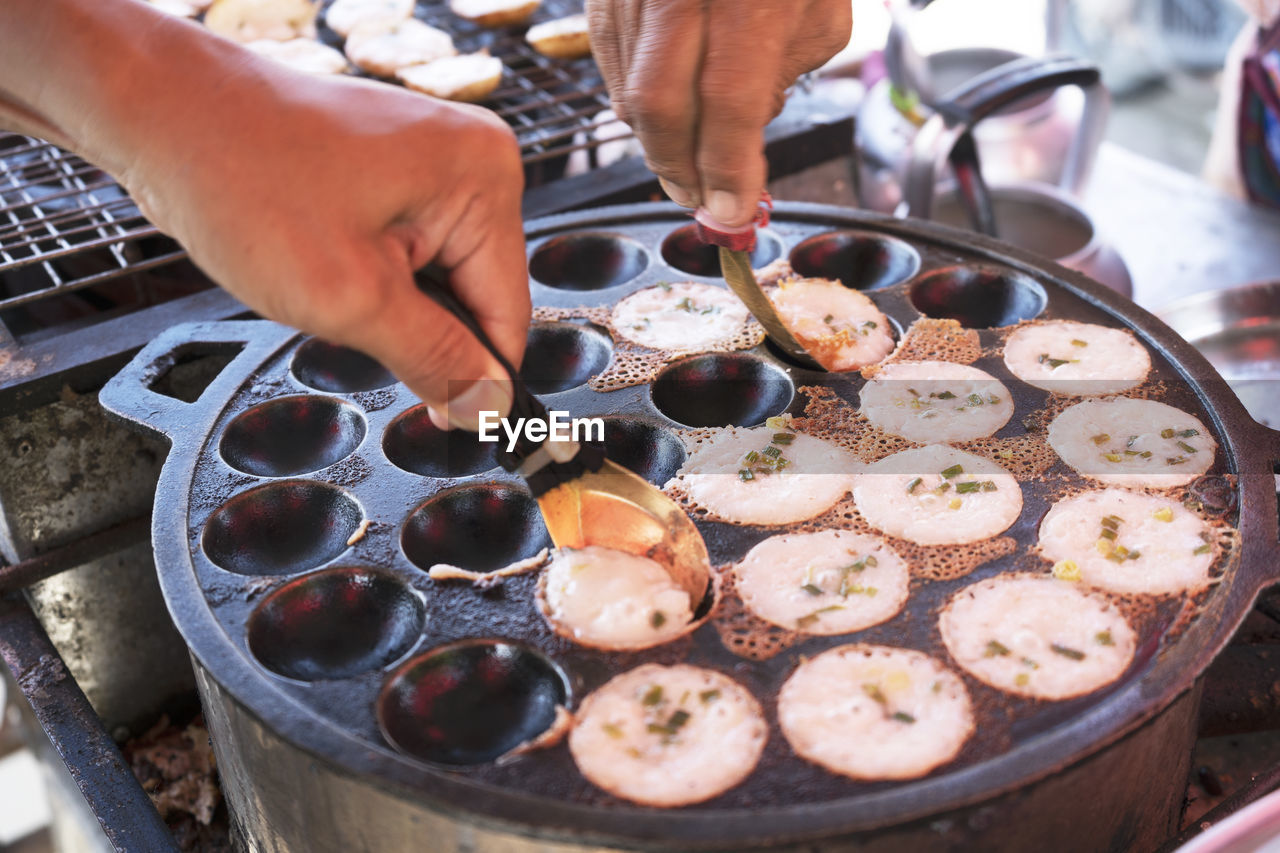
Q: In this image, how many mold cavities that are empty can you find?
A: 14